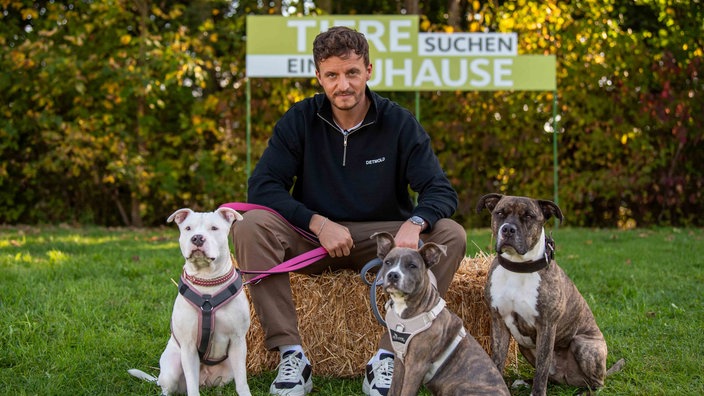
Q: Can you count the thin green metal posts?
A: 3